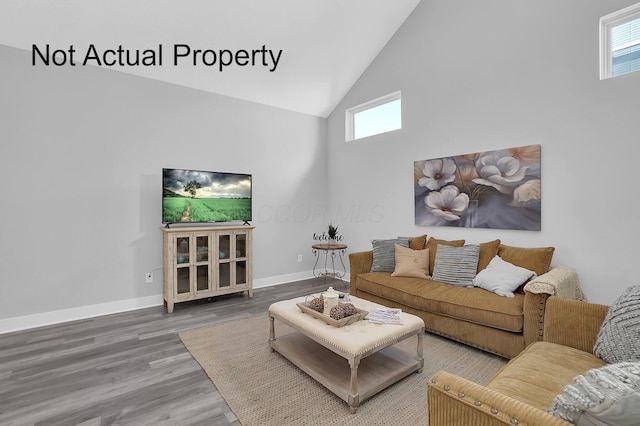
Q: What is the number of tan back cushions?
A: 4